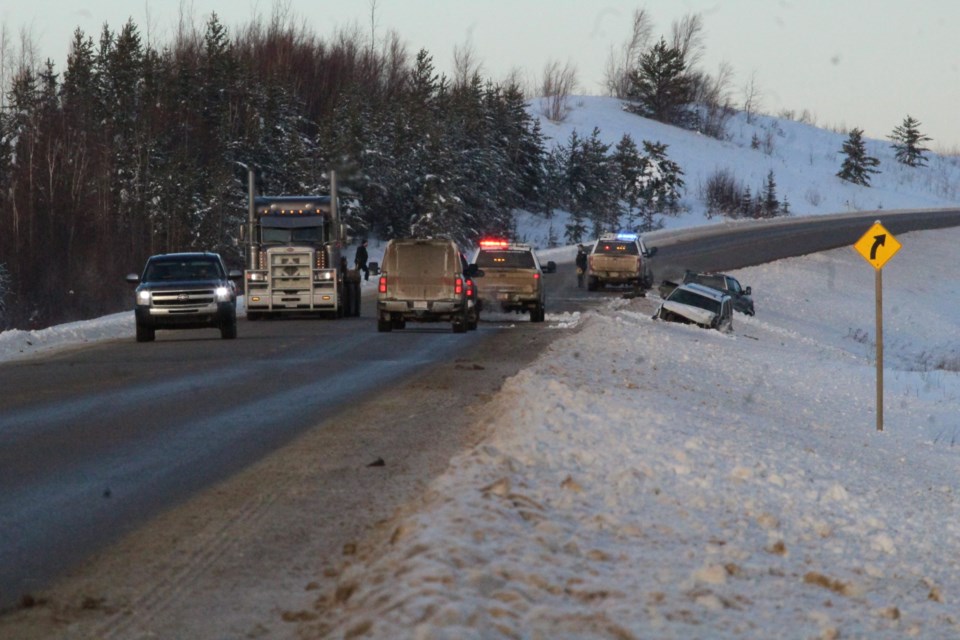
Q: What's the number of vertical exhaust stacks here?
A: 2